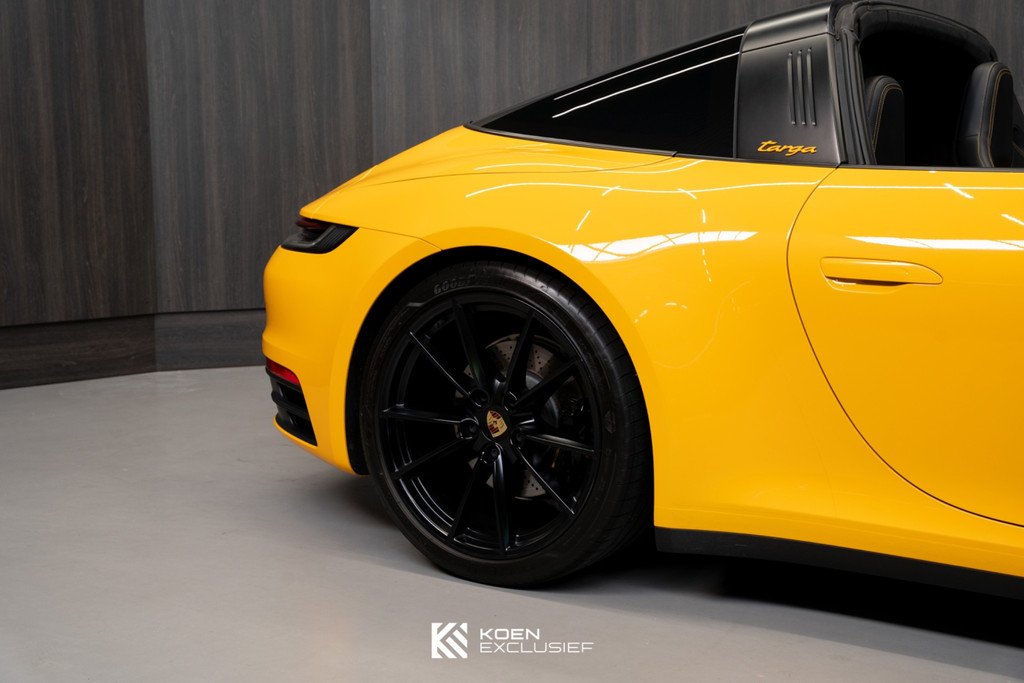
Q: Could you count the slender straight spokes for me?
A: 10